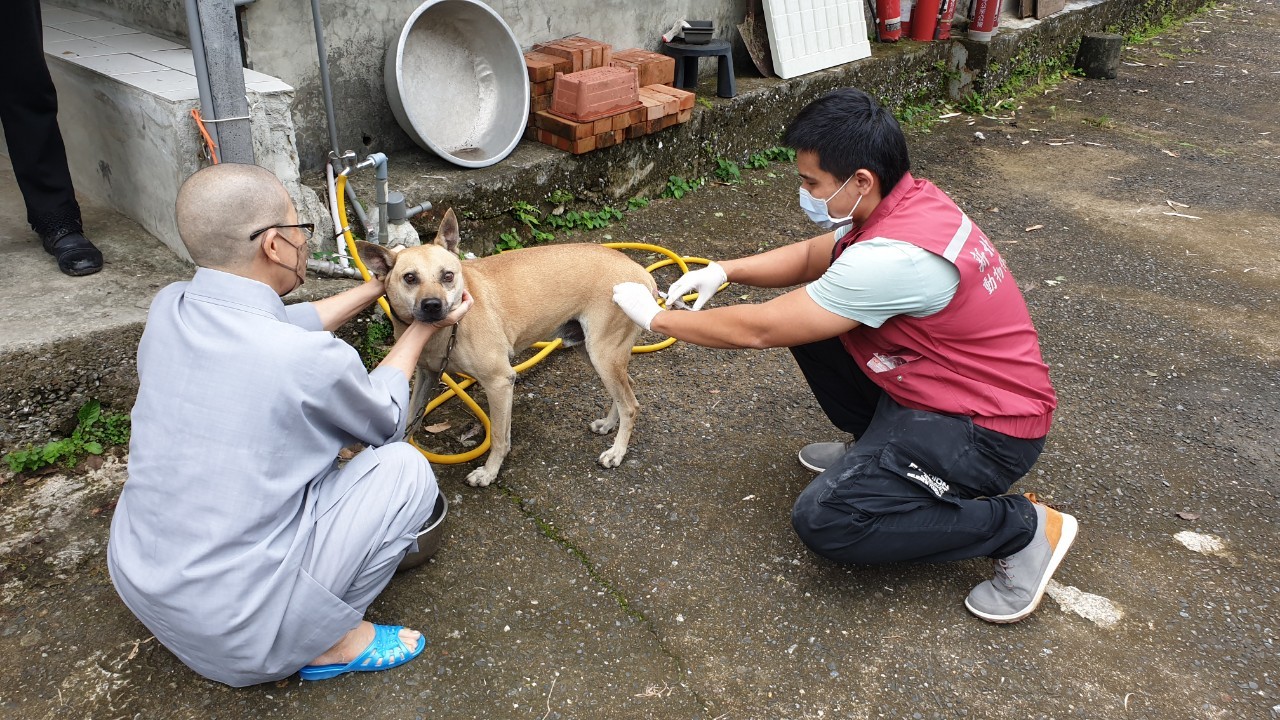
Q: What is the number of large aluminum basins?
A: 1